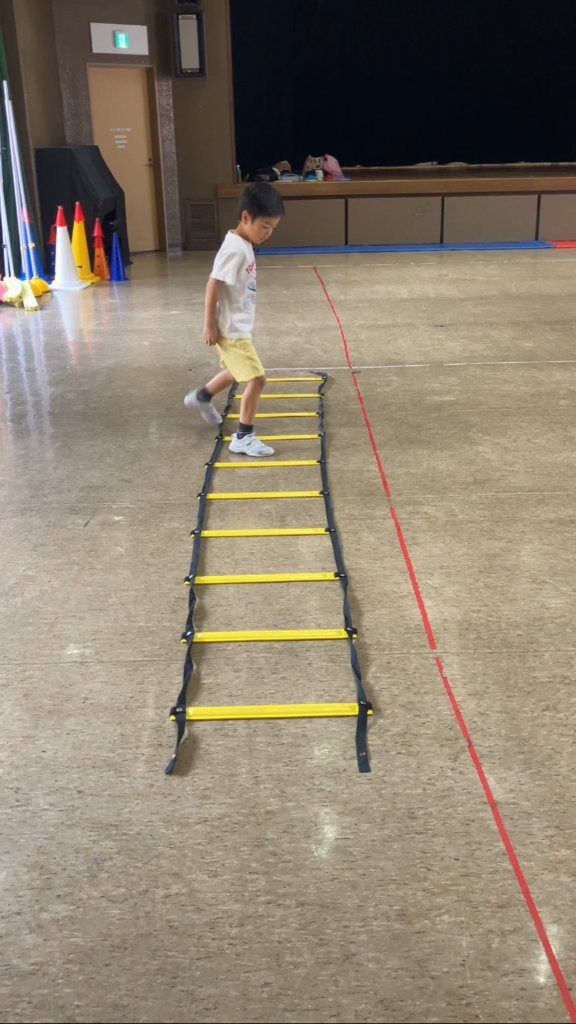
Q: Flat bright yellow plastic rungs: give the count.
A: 10